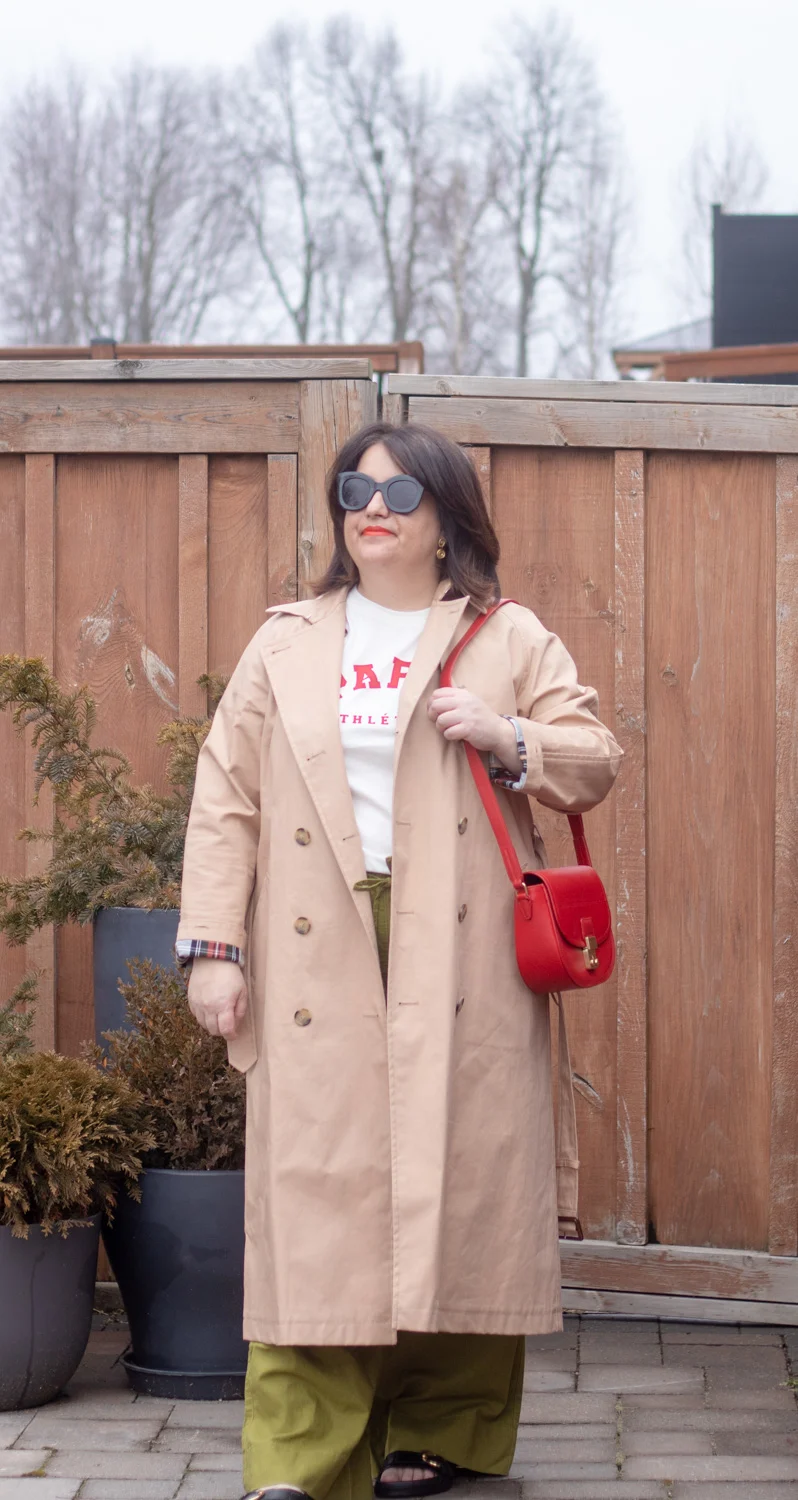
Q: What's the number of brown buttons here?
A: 6